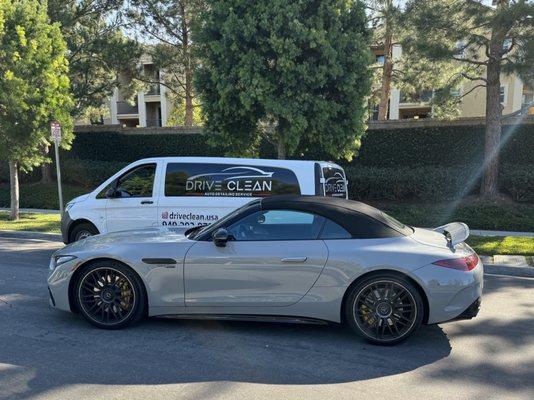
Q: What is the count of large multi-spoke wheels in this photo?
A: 2